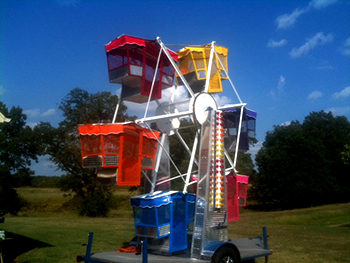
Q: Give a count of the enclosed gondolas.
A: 6